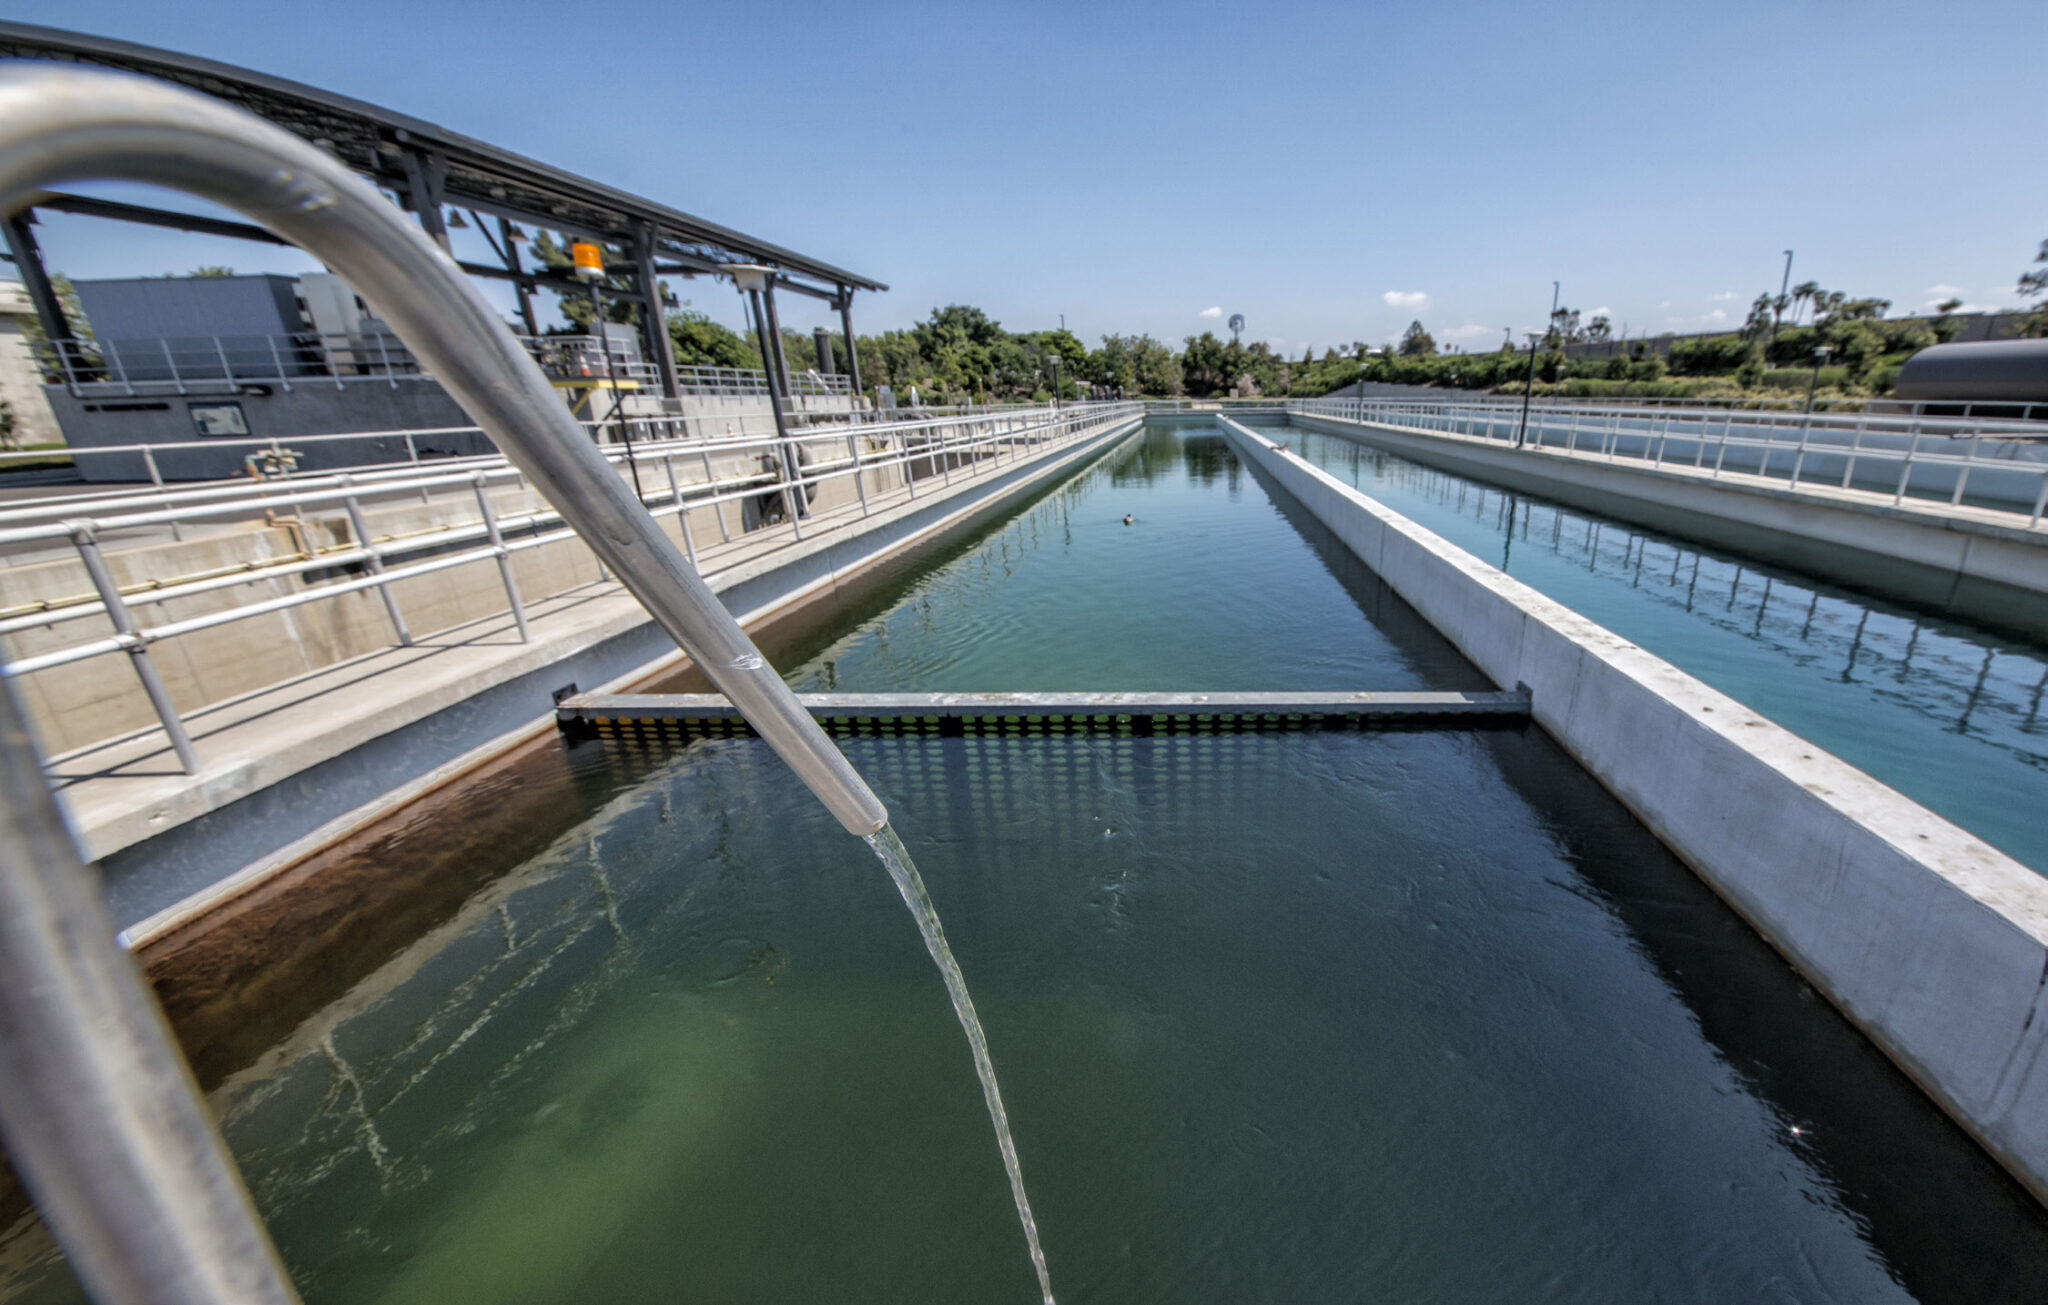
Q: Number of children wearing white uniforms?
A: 0